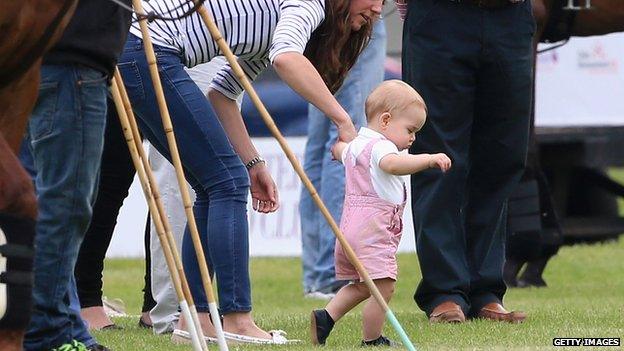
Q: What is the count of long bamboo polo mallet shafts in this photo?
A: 4